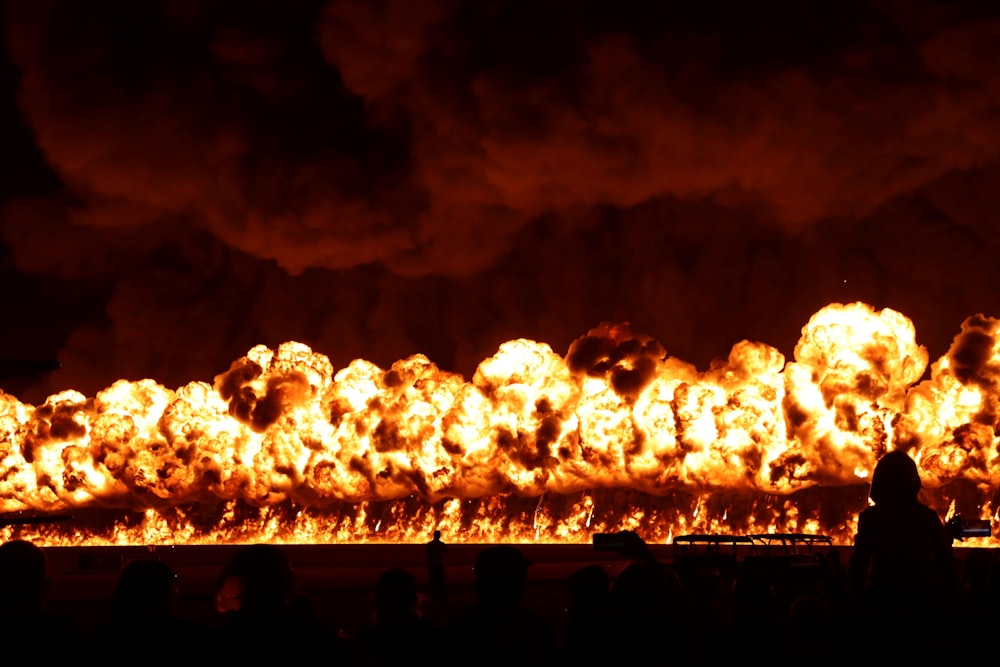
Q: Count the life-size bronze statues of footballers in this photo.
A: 0